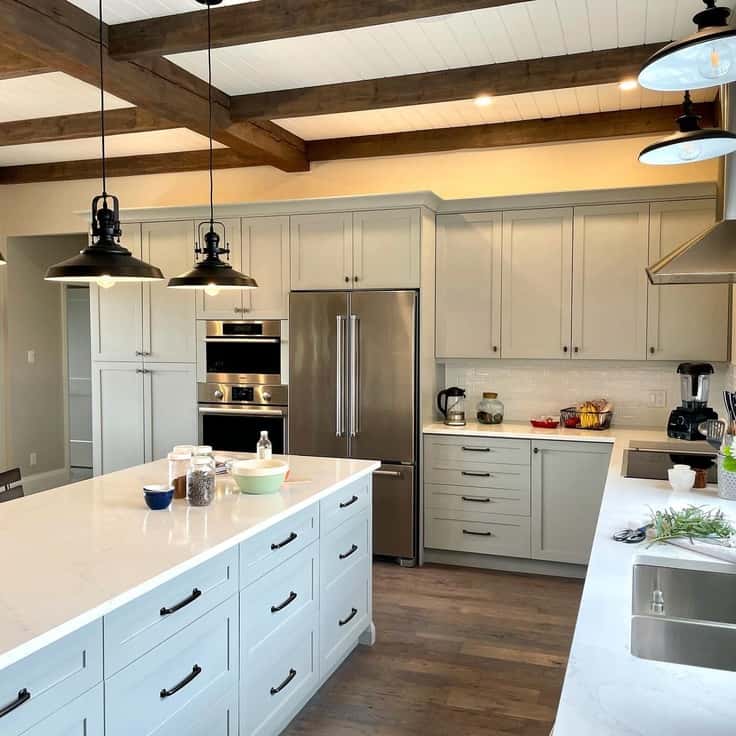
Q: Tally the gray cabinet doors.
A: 13